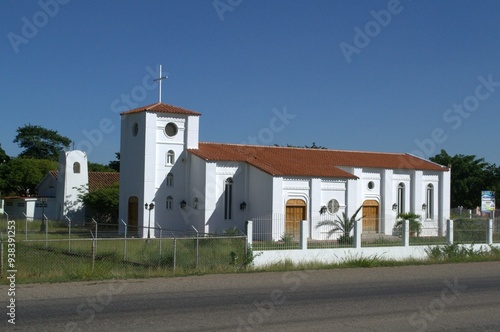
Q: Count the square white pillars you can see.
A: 6